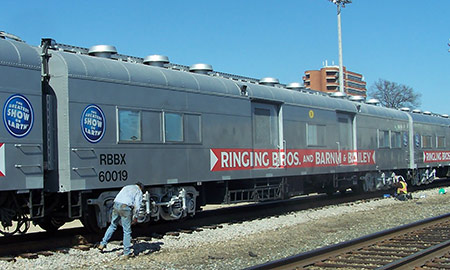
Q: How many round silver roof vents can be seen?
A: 12